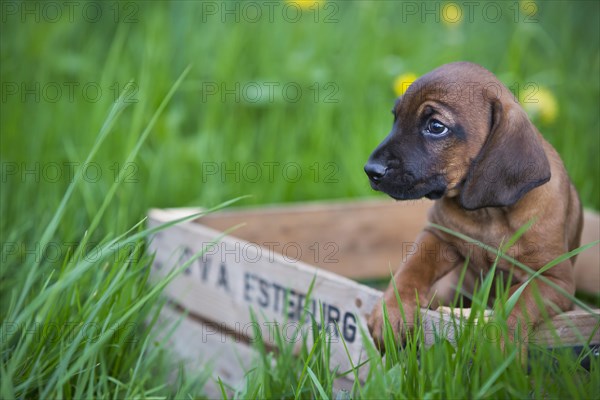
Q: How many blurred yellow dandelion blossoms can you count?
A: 5